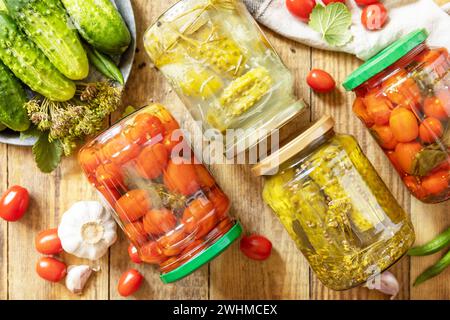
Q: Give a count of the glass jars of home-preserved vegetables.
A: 4